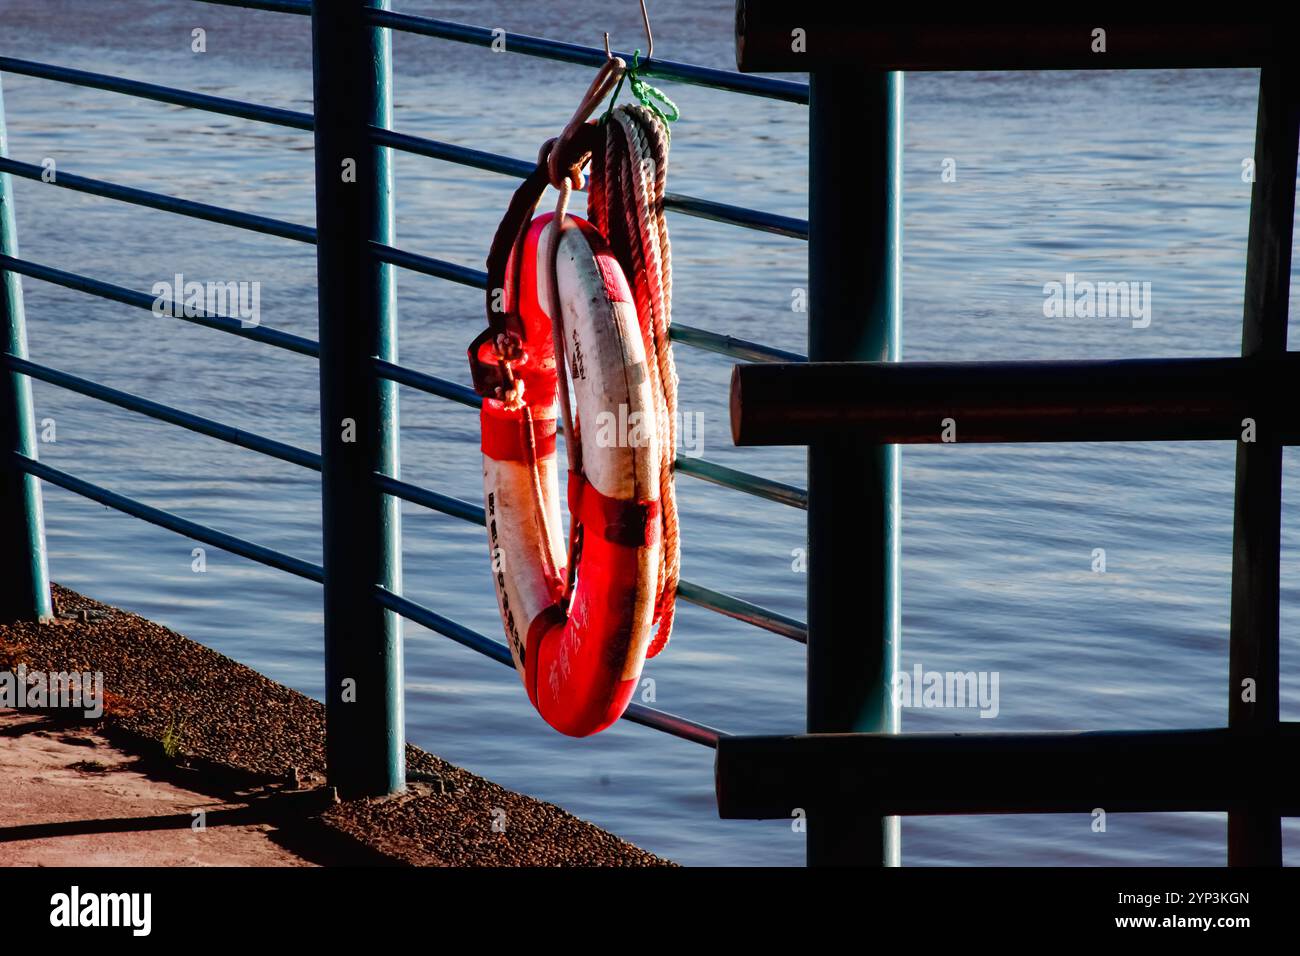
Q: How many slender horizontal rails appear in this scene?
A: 6